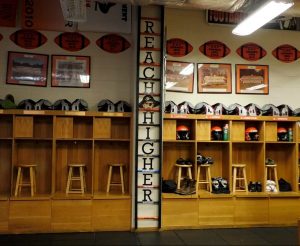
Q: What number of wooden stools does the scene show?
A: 7